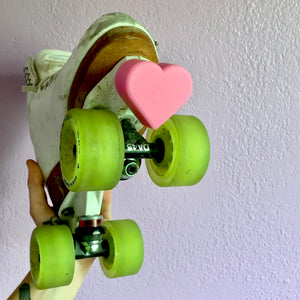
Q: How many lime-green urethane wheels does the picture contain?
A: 4